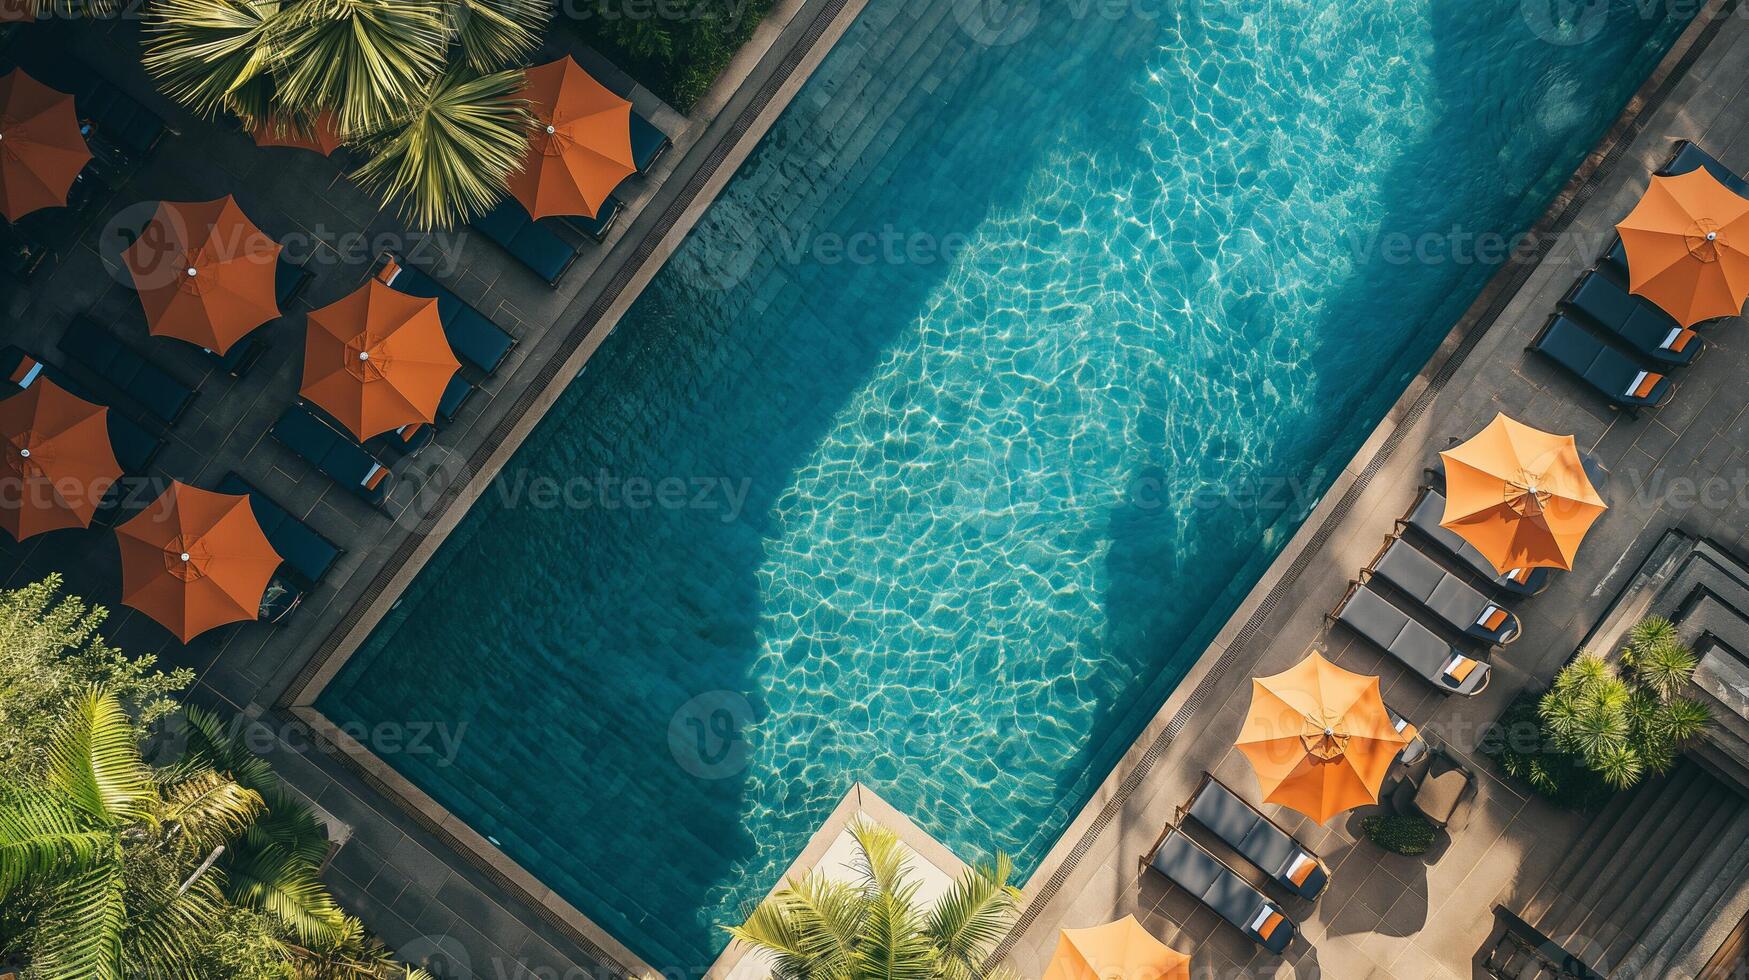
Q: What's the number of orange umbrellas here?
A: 11